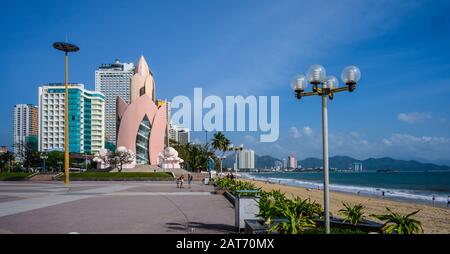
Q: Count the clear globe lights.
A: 4